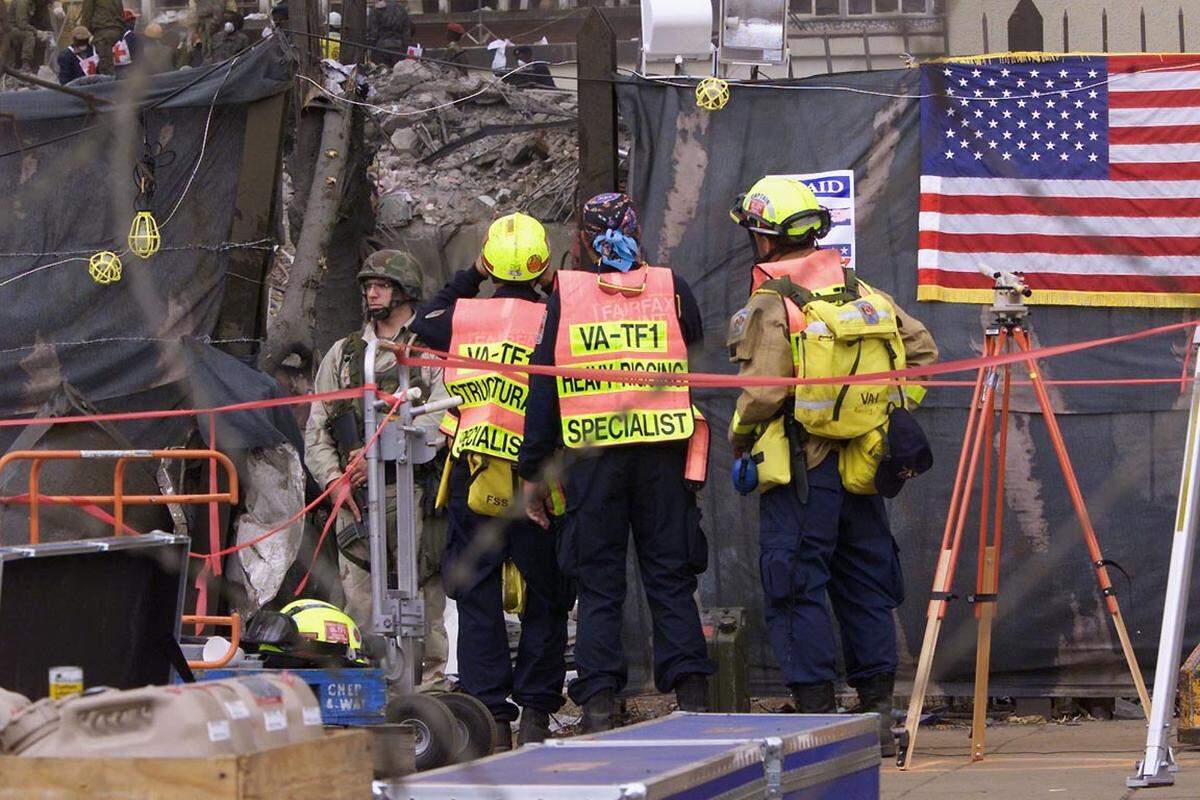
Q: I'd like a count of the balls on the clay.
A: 0